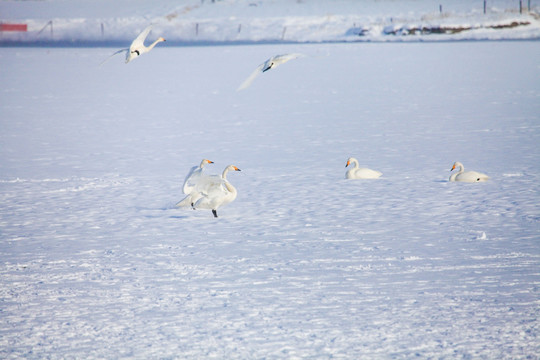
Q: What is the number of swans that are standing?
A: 2